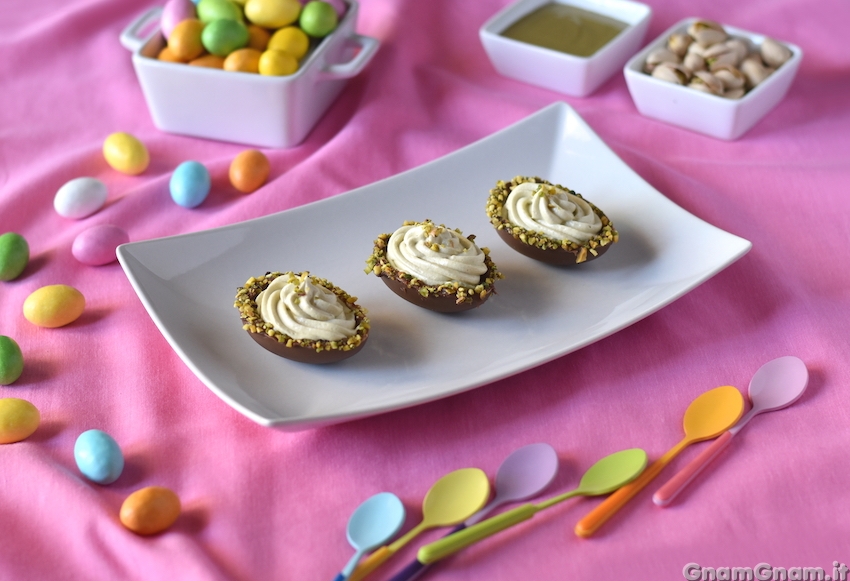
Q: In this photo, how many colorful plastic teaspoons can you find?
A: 6